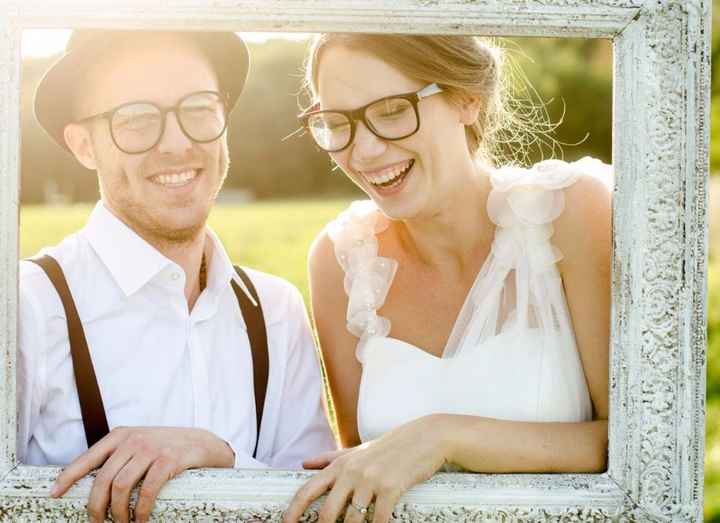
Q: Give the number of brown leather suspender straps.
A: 2